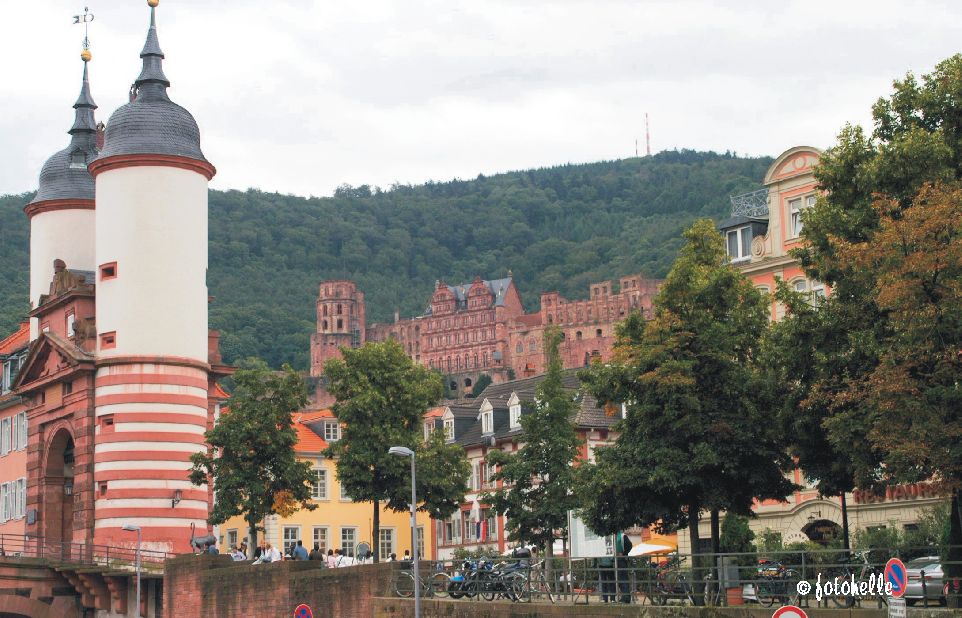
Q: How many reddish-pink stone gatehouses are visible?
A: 1